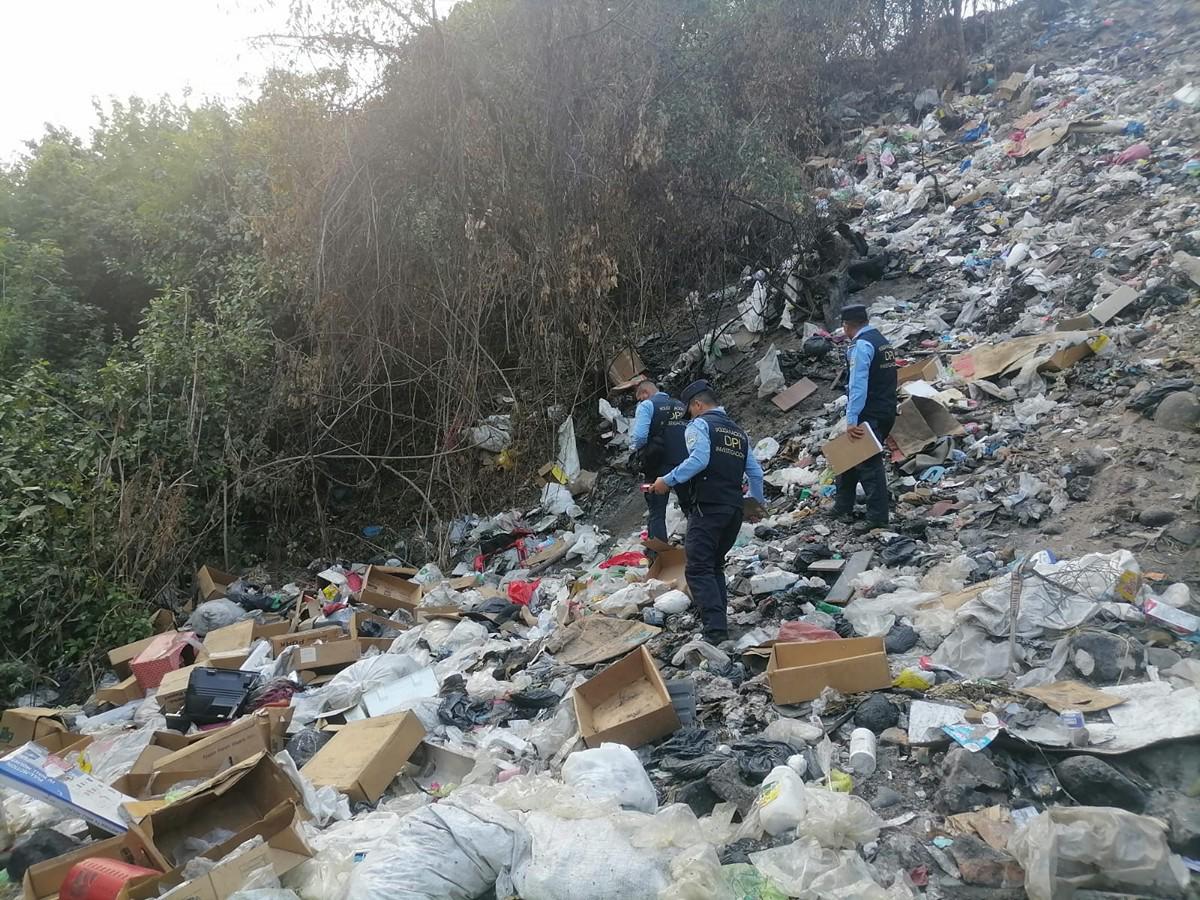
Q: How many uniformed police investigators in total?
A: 3